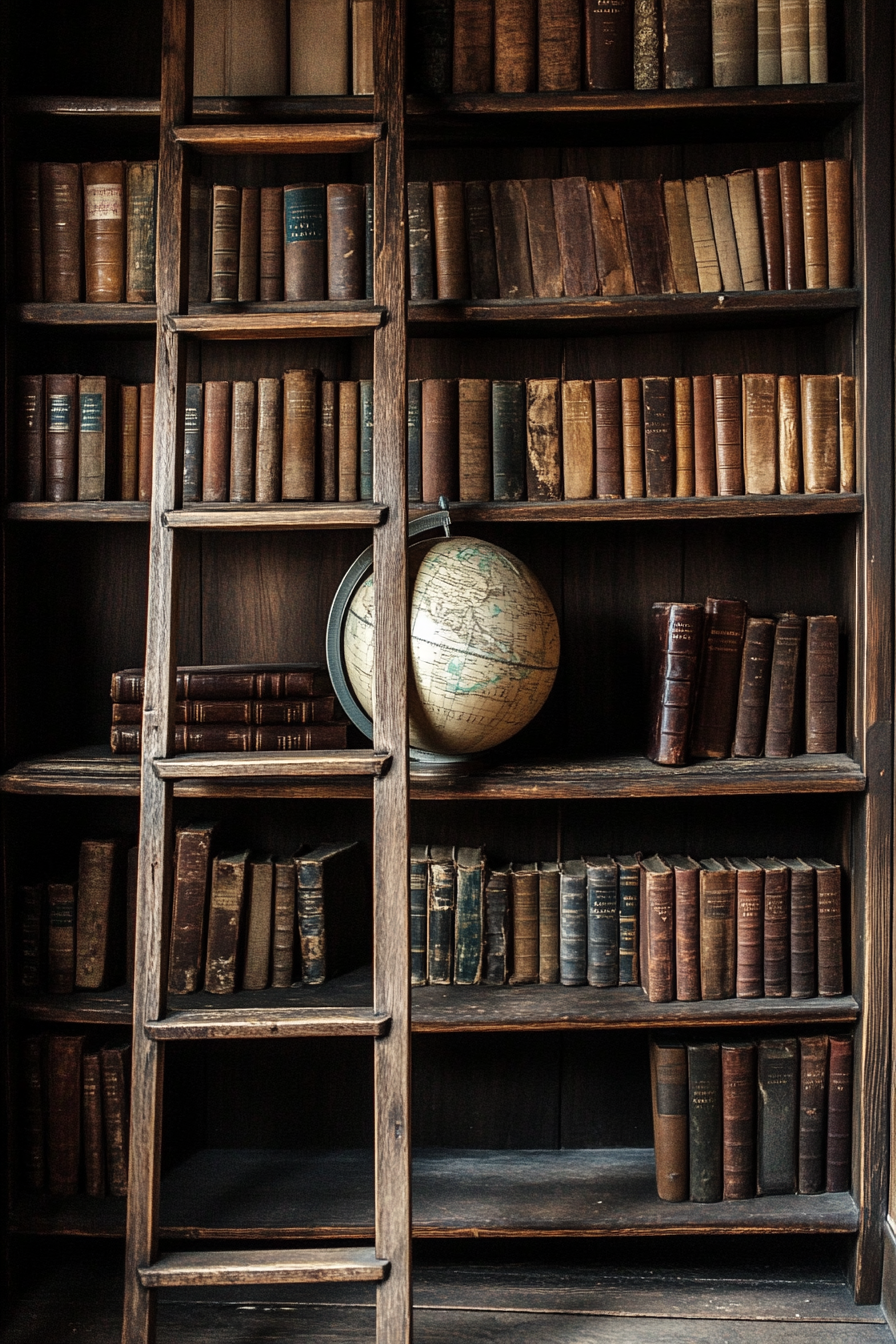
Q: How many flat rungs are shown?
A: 6